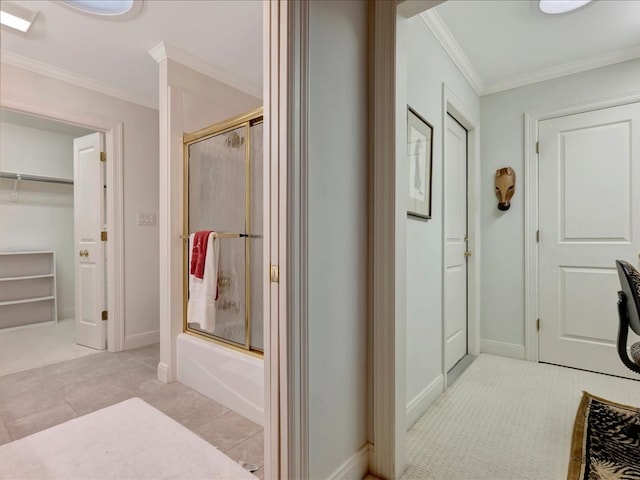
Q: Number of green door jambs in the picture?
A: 0